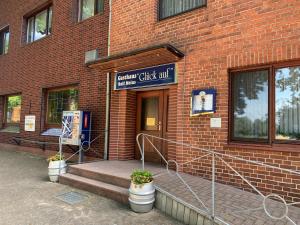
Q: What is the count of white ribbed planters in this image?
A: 2